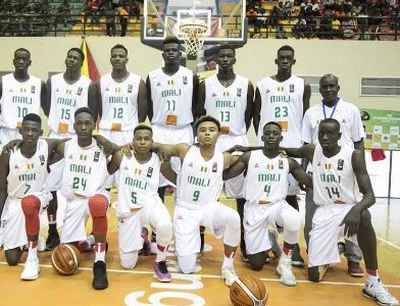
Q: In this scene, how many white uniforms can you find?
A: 12